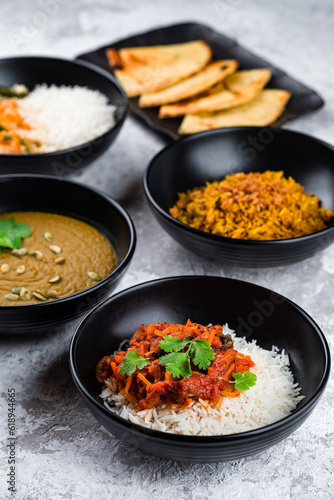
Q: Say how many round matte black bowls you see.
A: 4